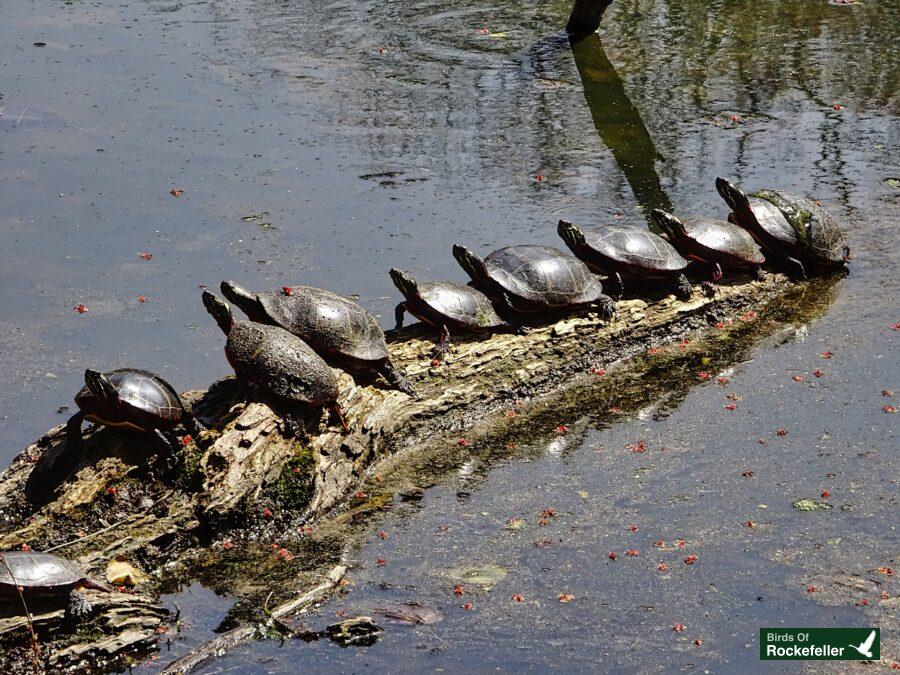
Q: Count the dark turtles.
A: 9